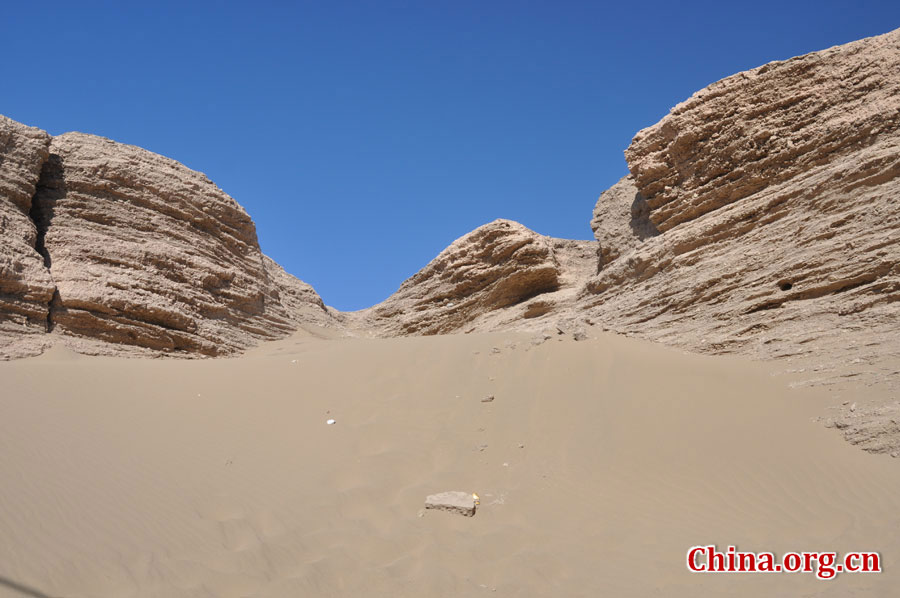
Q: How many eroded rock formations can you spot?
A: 3